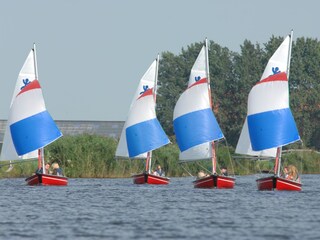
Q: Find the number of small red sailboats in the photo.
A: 4